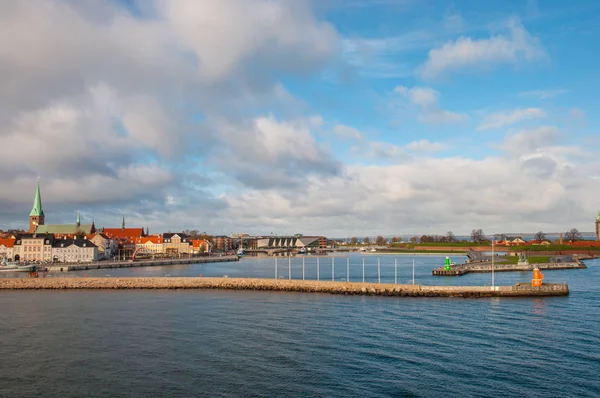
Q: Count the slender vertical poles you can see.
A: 11